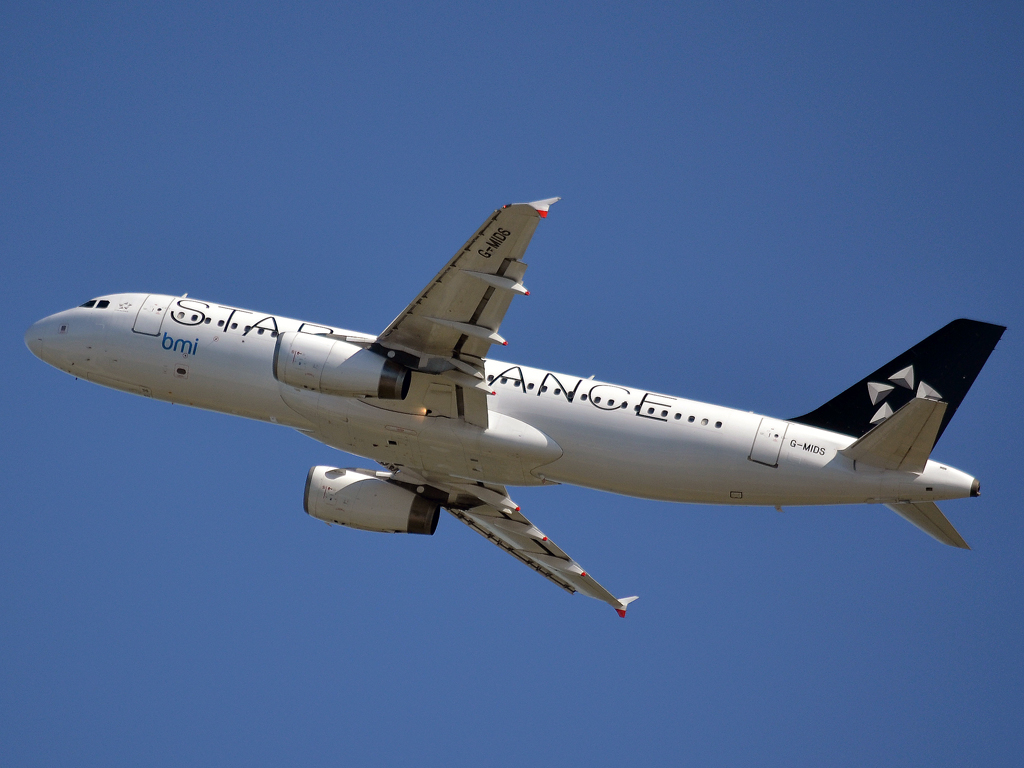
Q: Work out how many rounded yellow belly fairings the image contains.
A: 0